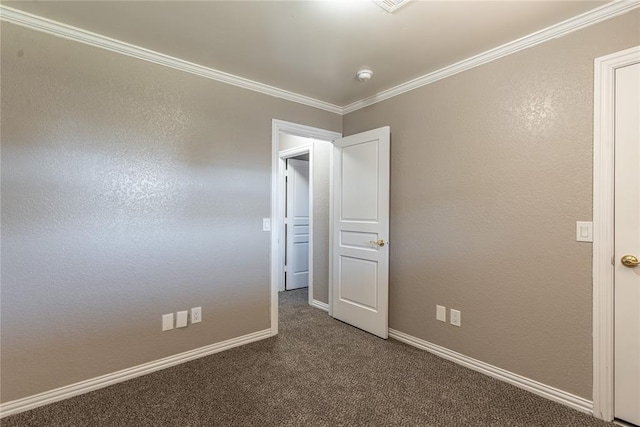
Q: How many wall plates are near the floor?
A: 5